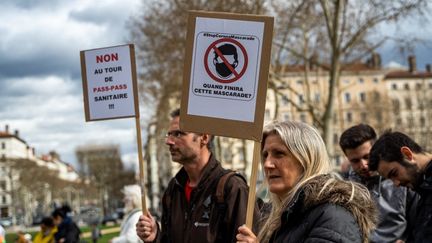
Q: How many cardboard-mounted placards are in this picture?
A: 2